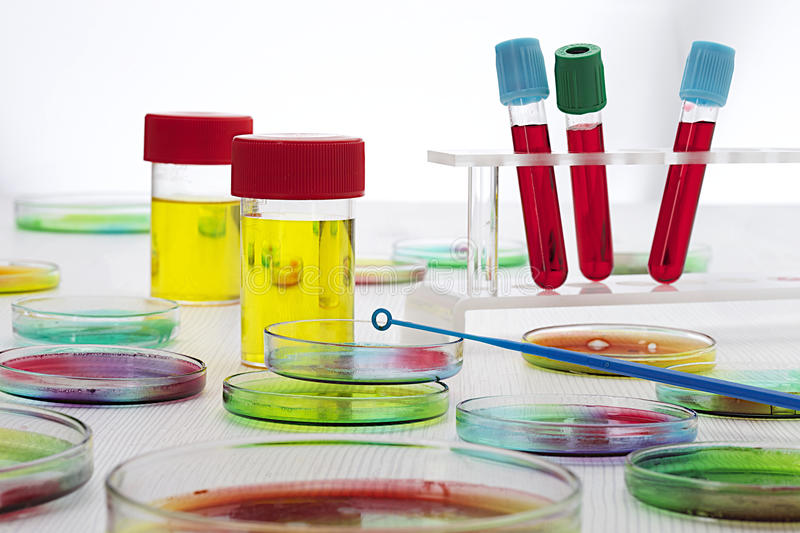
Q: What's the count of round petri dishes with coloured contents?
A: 15